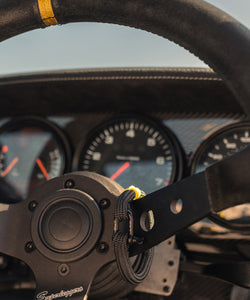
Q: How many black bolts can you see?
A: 6